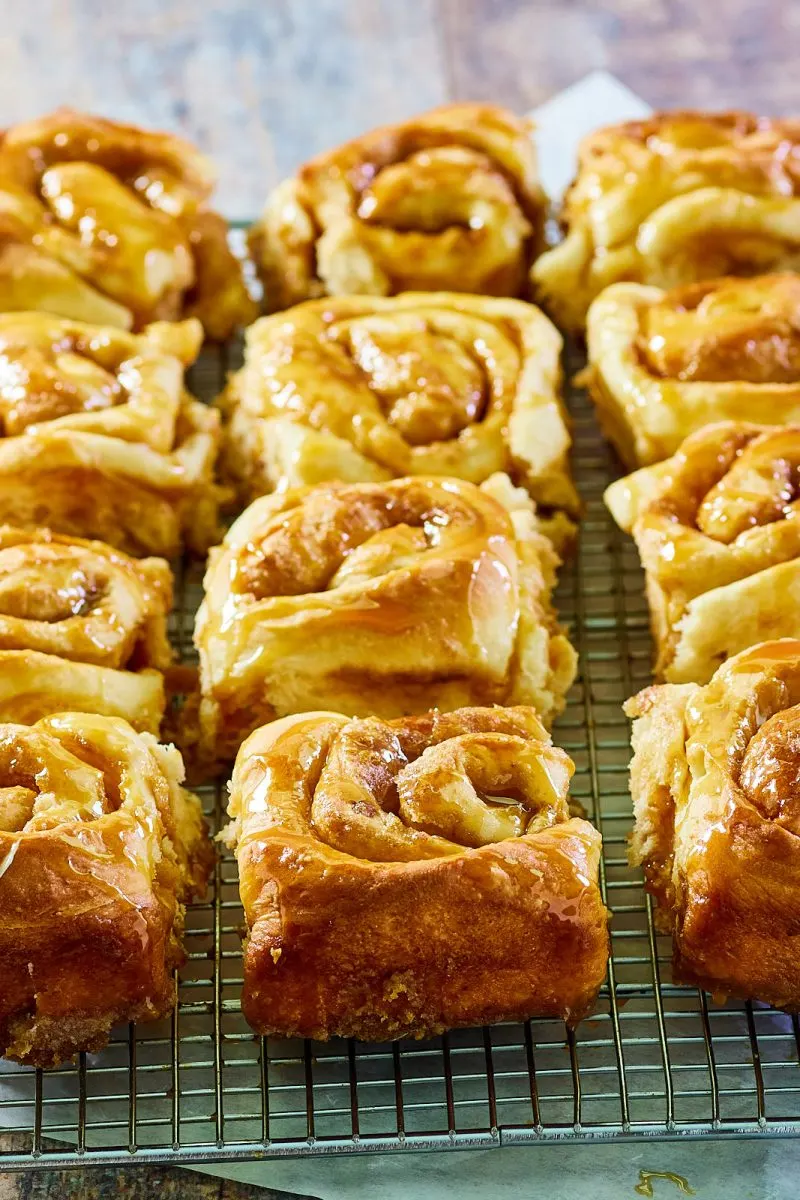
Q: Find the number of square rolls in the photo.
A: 12